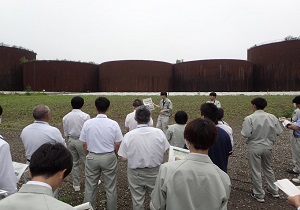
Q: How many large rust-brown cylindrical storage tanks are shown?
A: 5